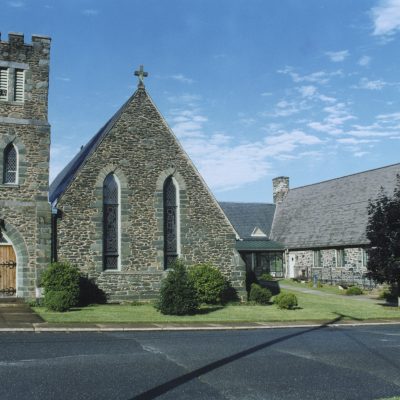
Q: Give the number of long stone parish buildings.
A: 1